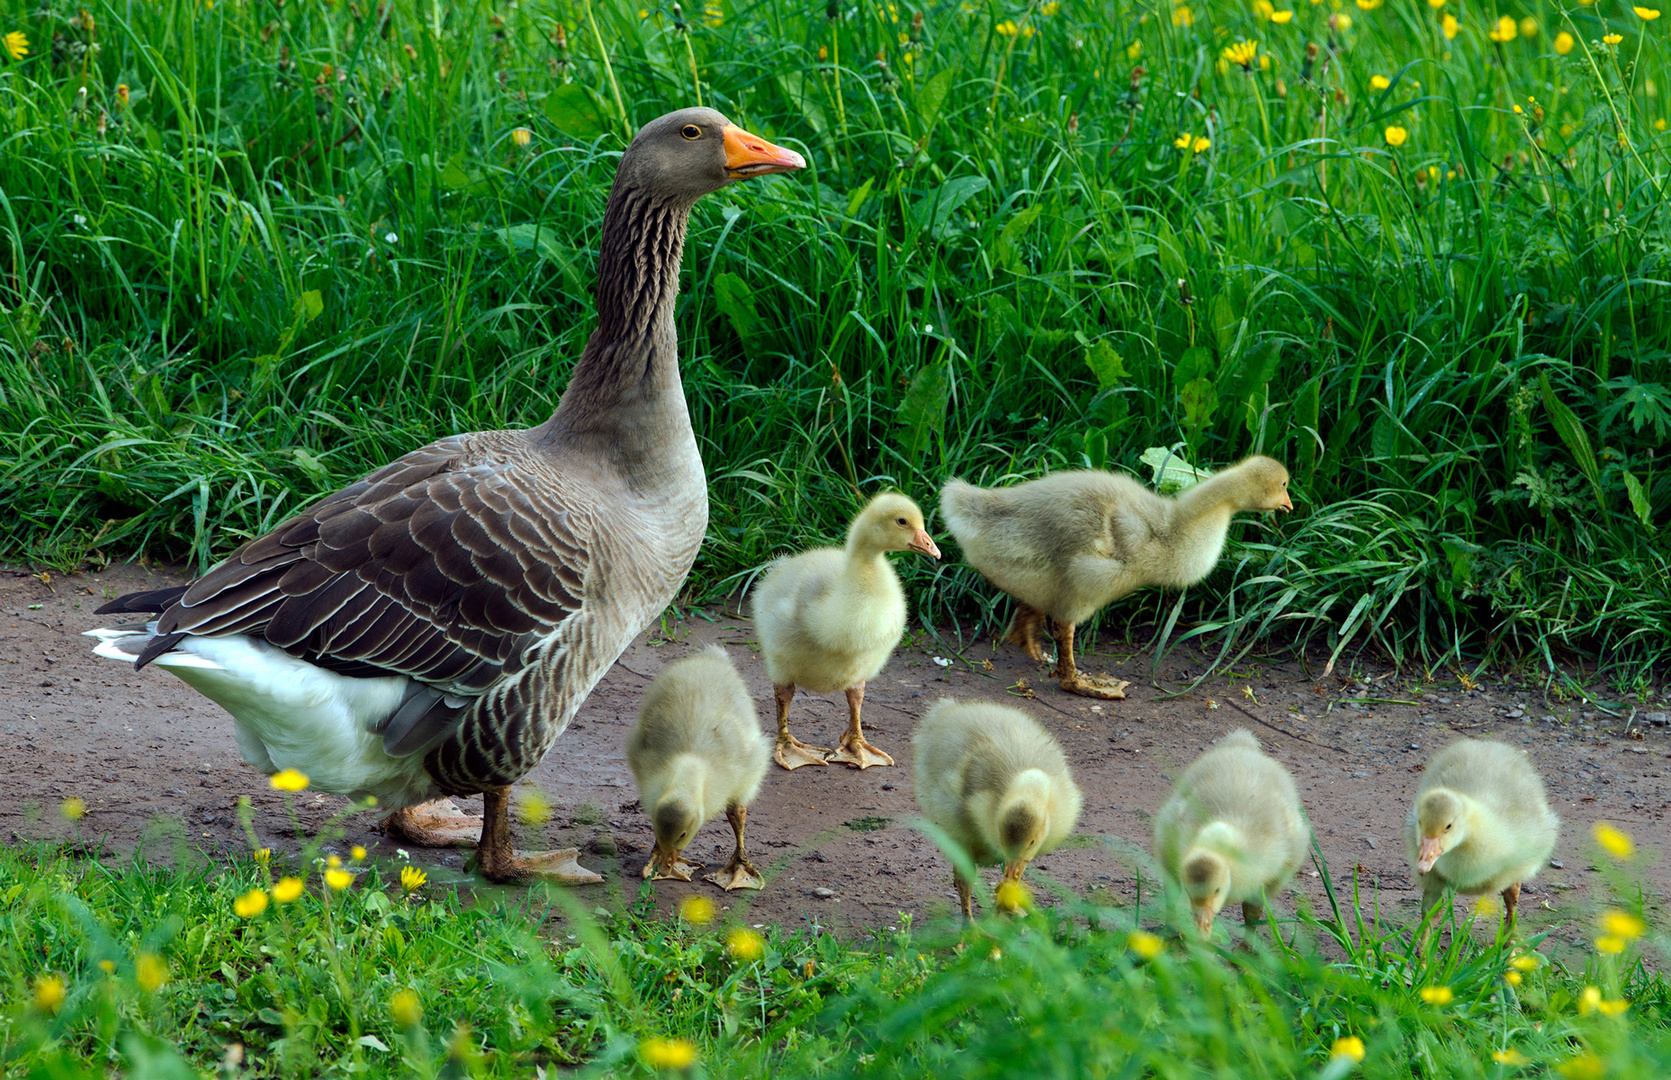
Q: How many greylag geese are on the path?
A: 7